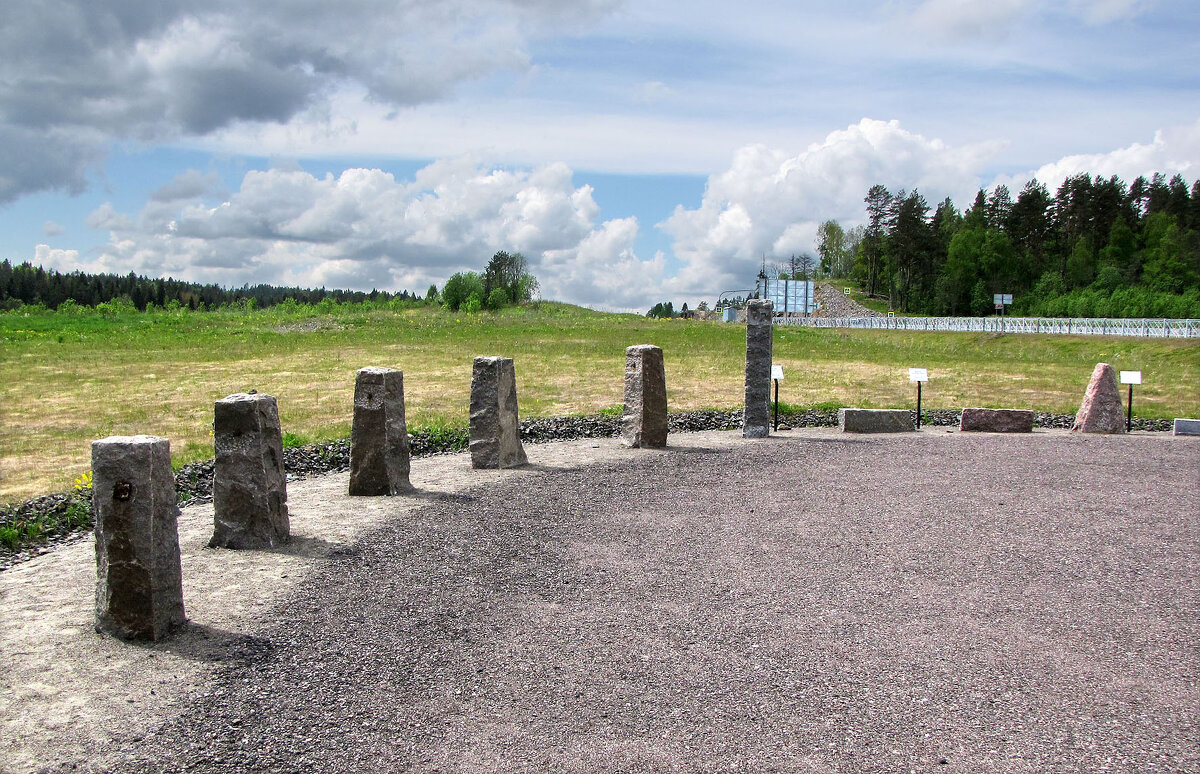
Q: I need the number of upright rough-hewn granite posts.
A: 6